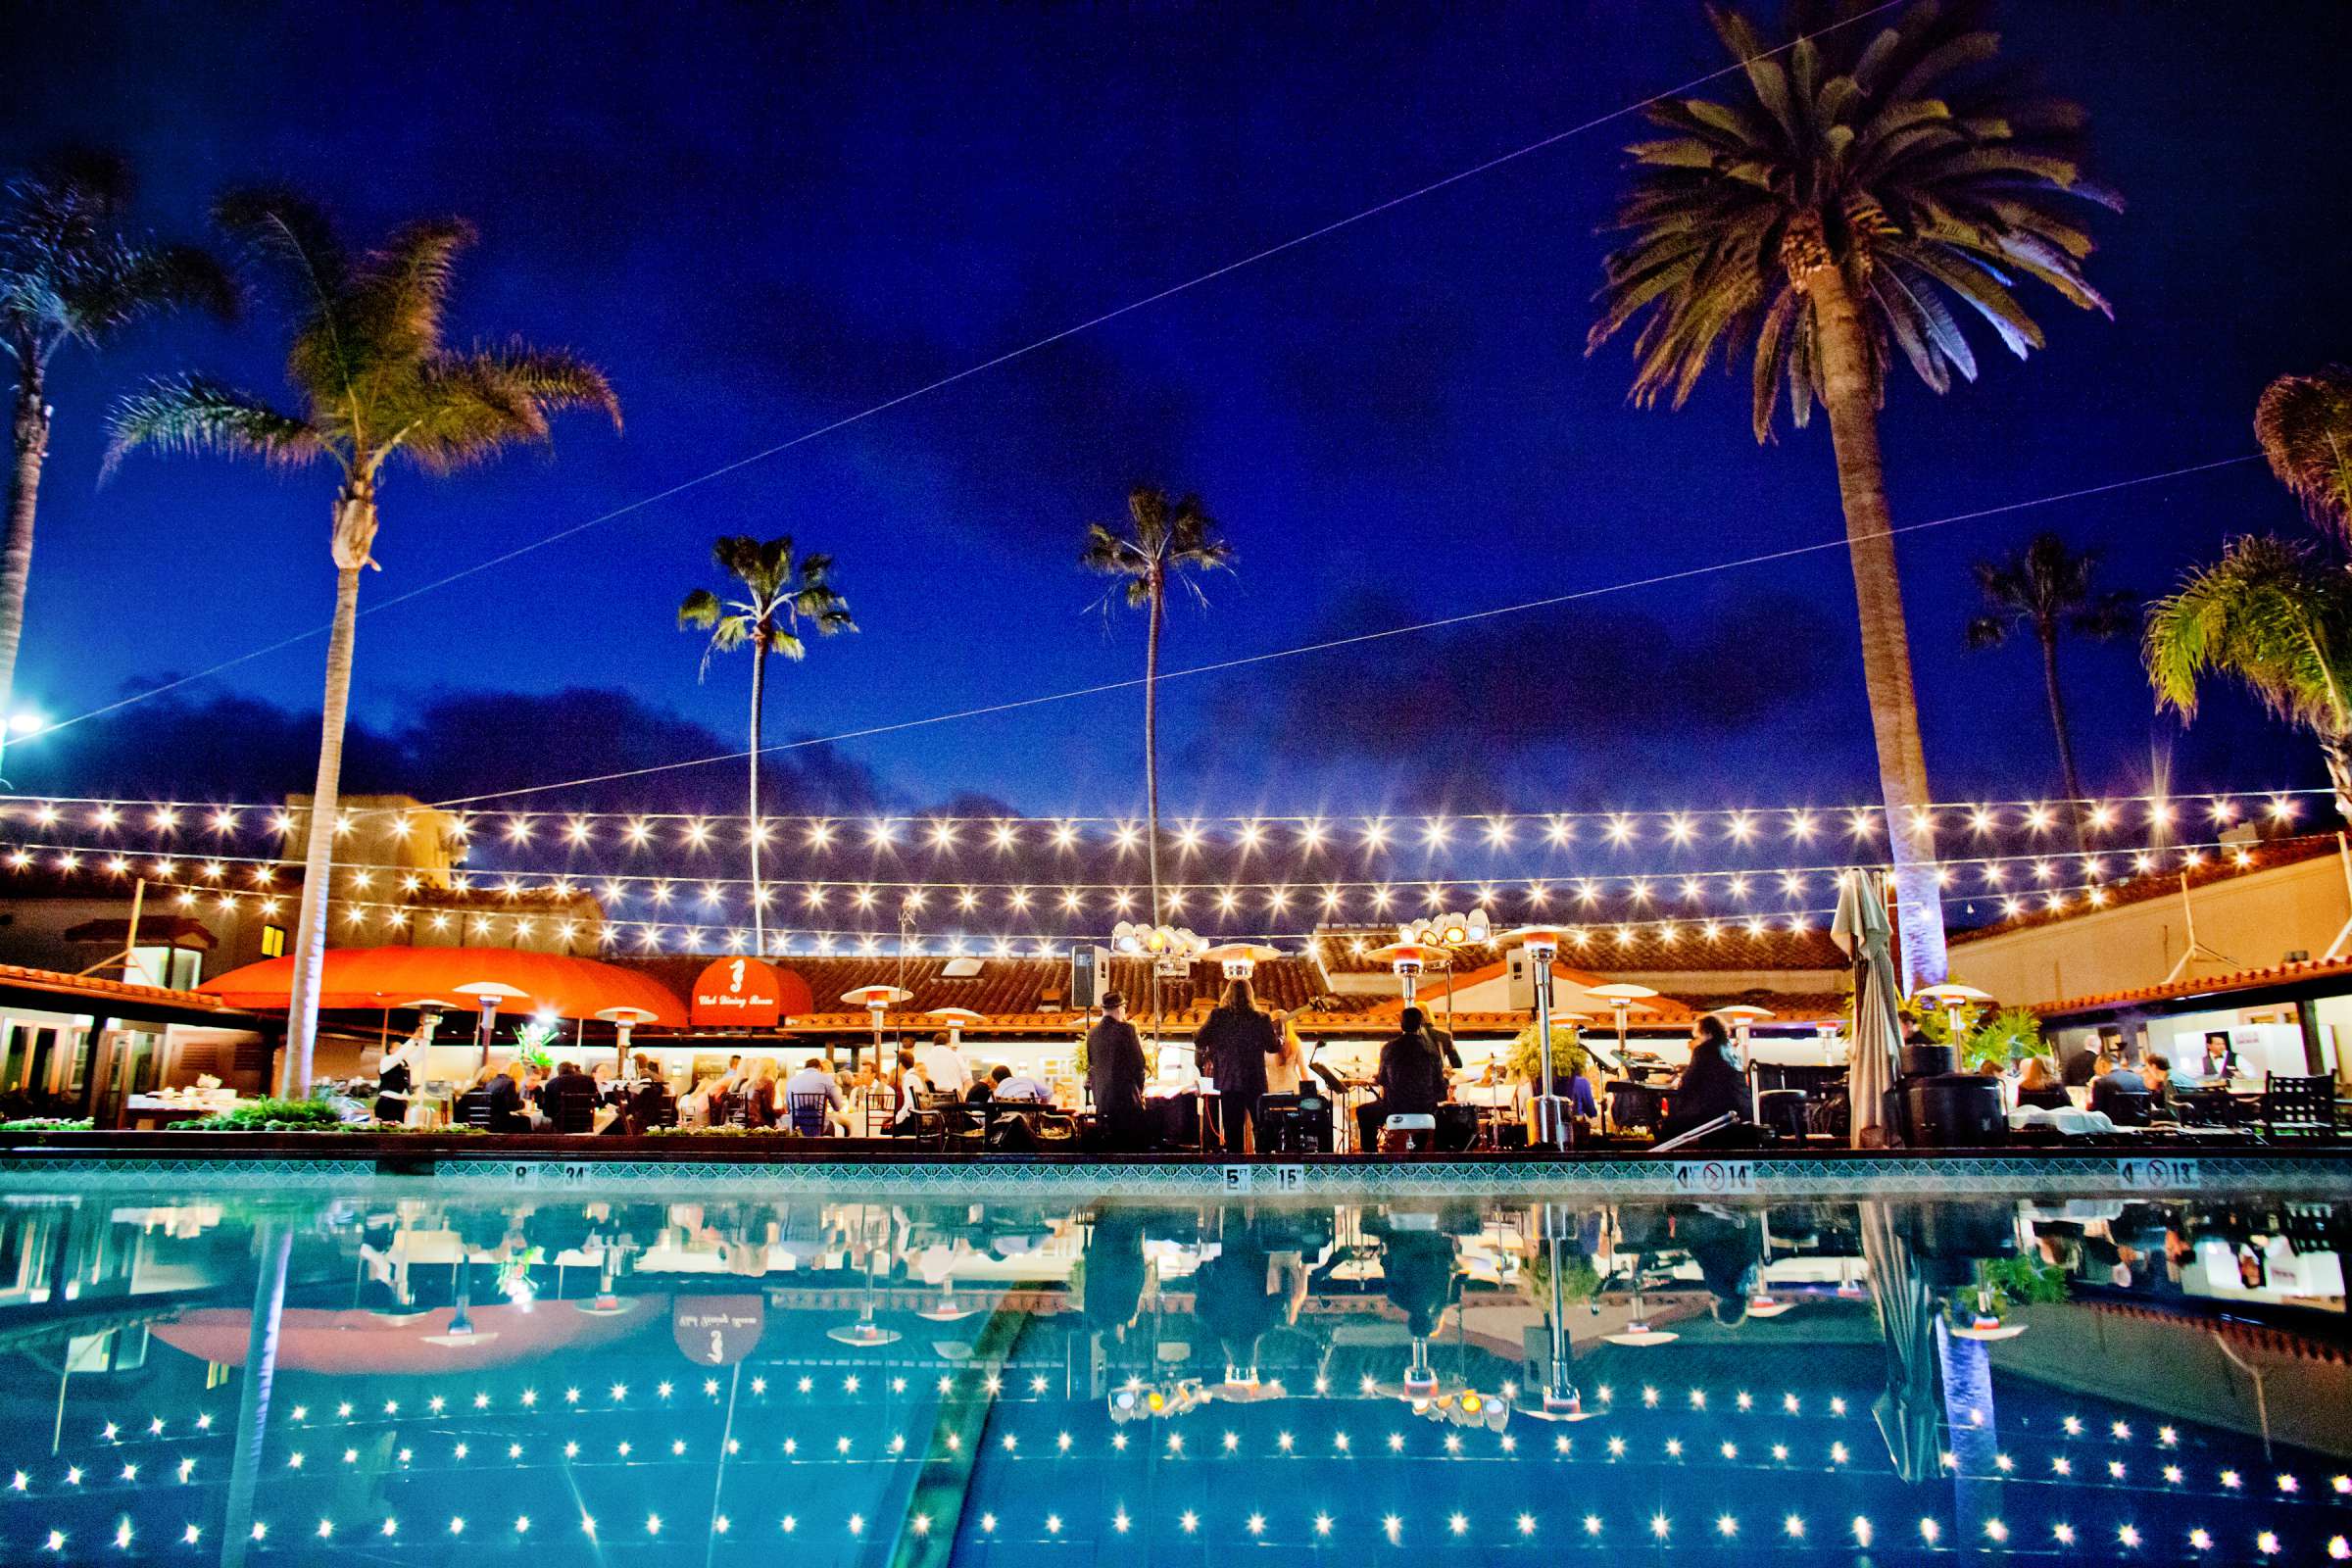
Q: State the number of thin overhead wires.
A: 2